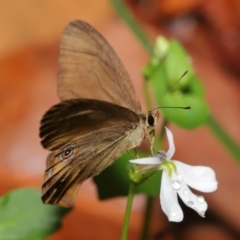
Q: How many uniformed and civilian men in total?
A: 0